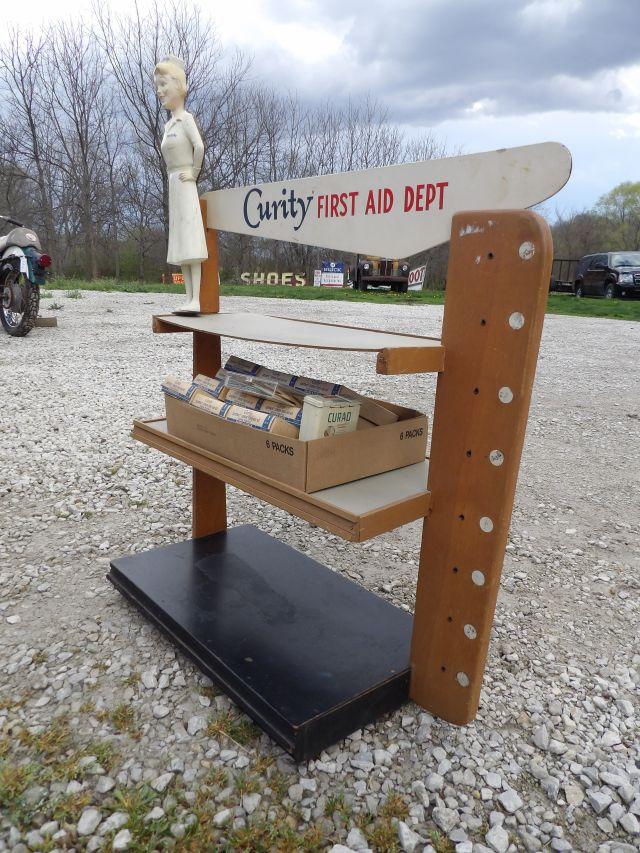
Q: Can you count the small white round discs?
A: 8